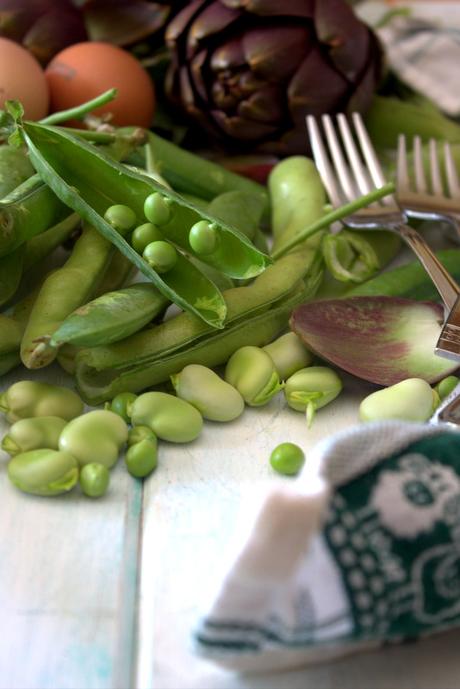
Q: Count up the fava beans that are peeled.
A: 10